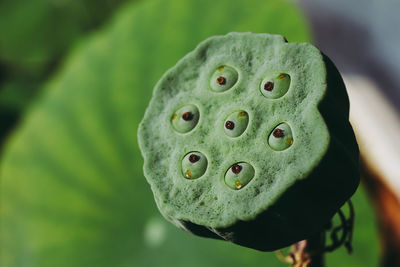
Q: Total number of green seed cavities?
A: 7